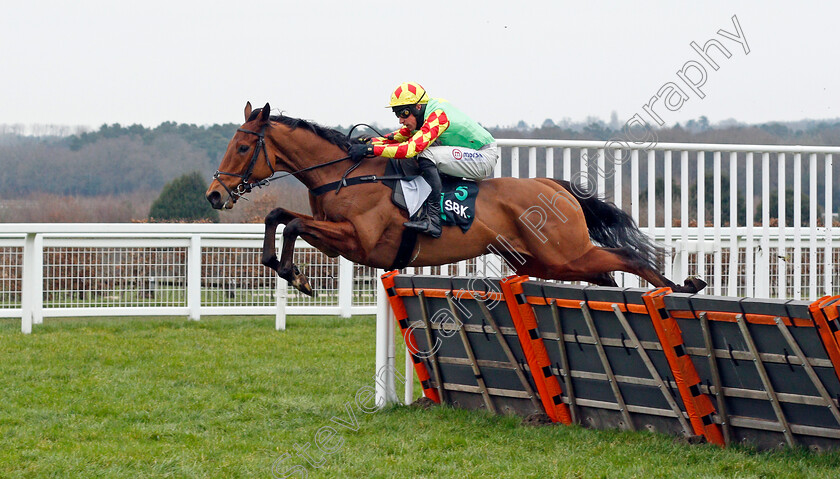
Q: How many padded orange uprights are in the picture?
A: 4